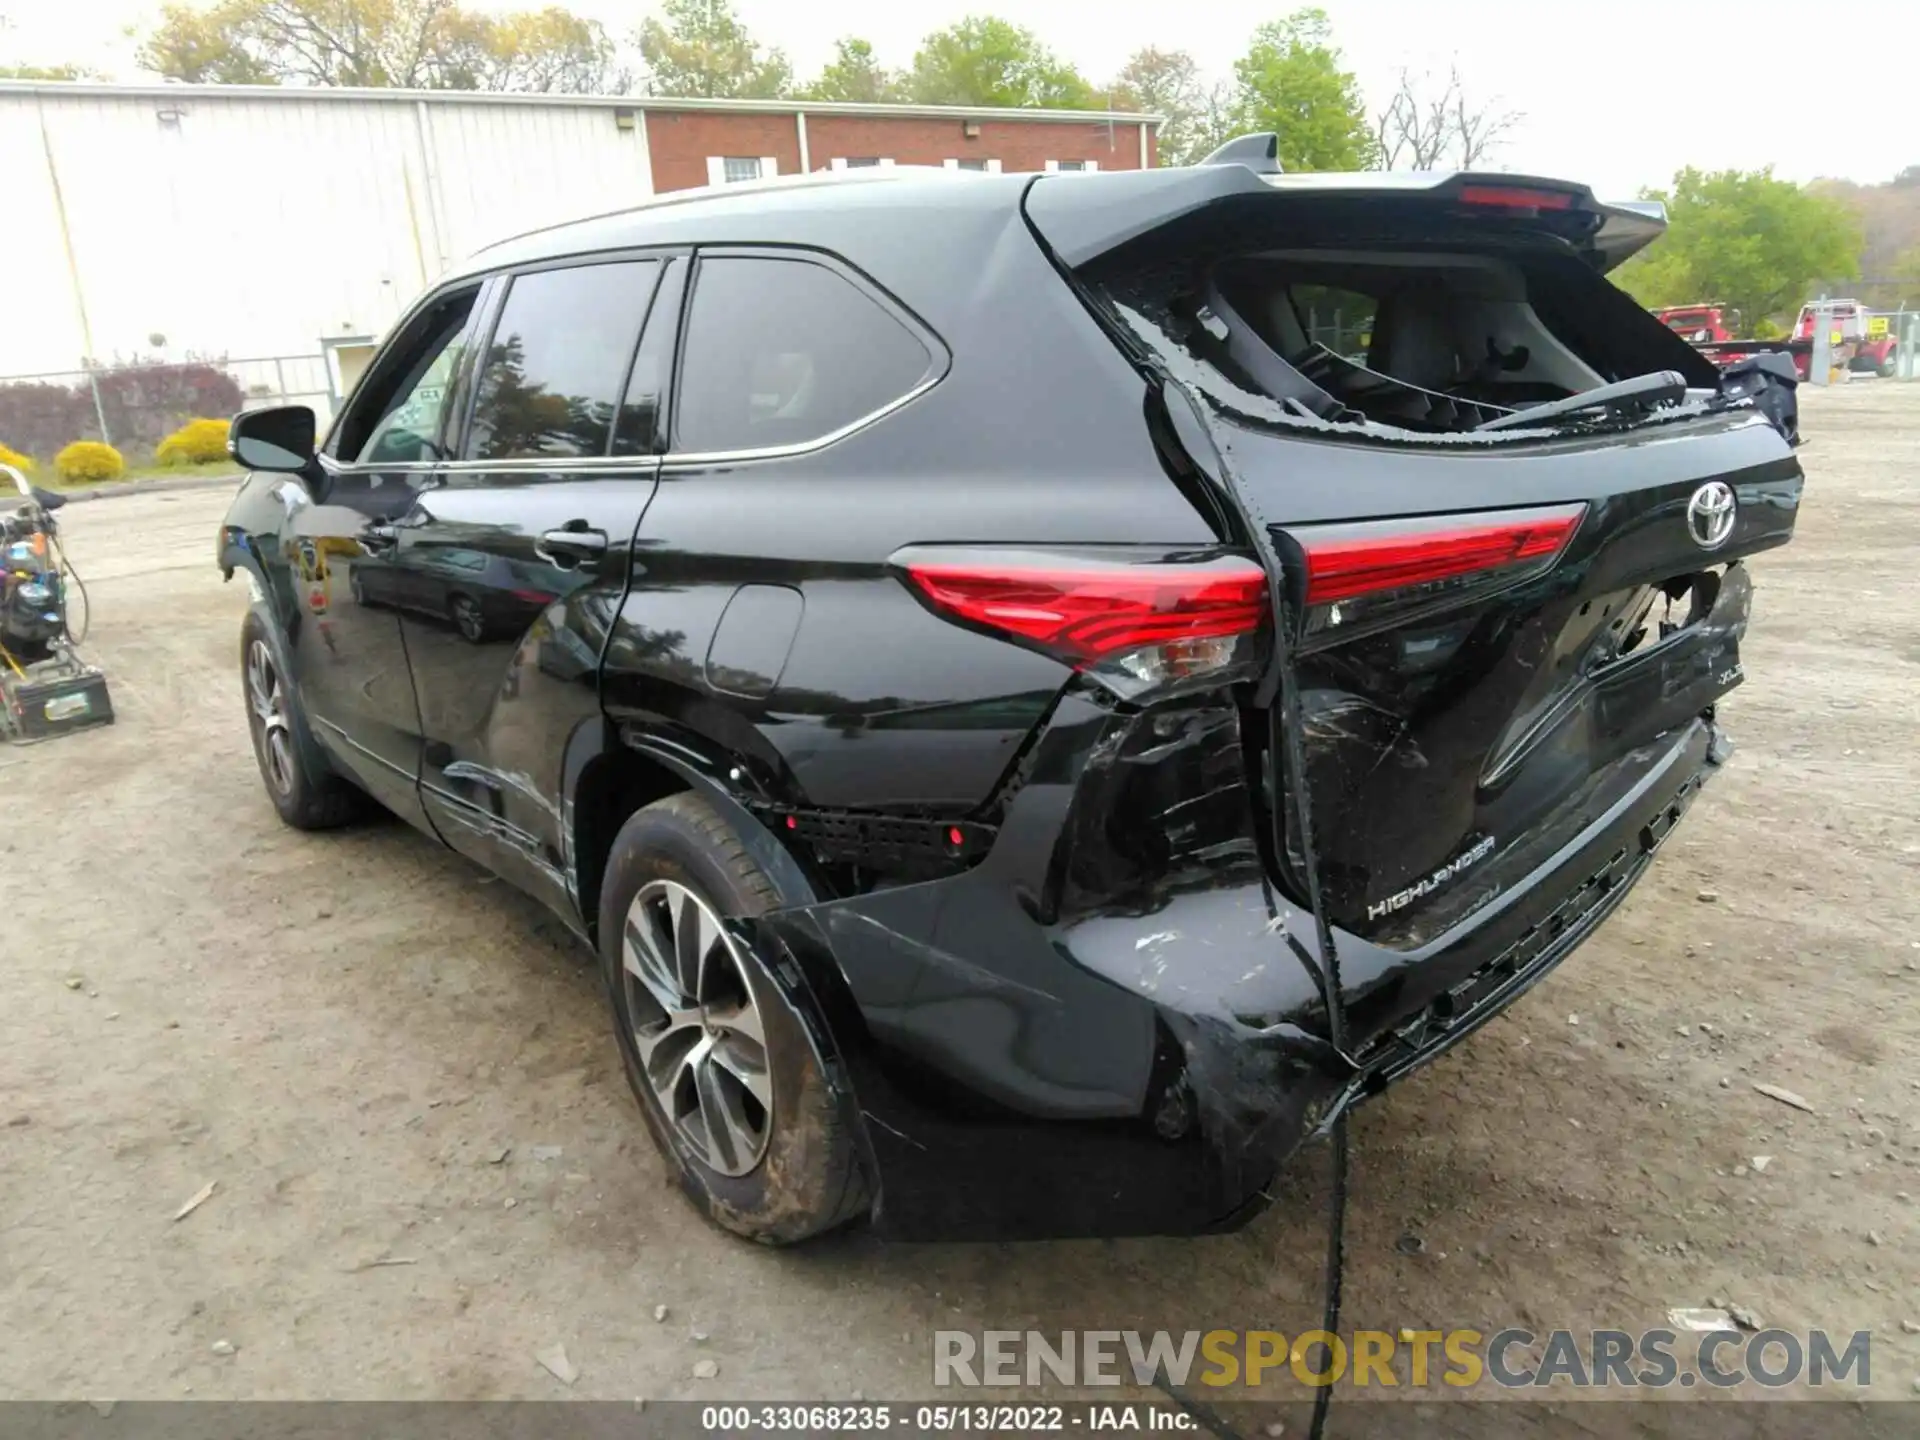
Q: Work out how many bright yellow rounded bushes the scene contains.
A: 3